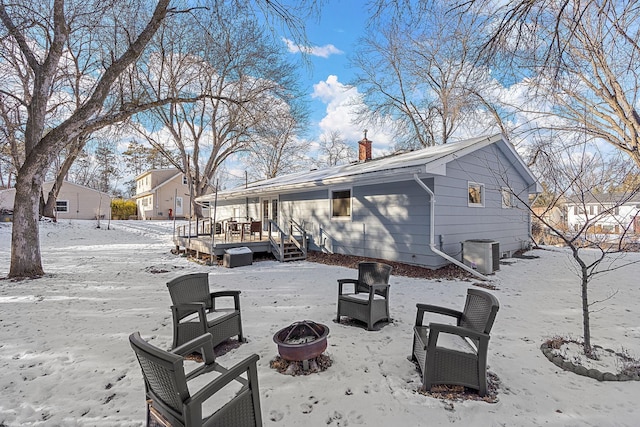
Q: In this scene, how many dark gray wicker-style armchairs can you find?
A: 4